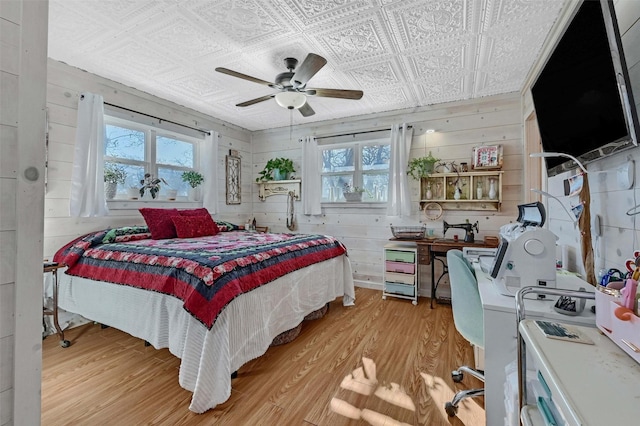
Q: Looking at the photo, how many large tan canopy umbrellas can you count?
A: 0